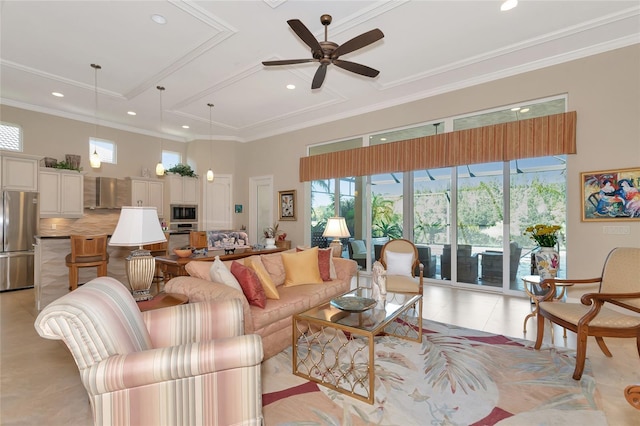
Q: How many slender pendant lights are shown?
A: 3